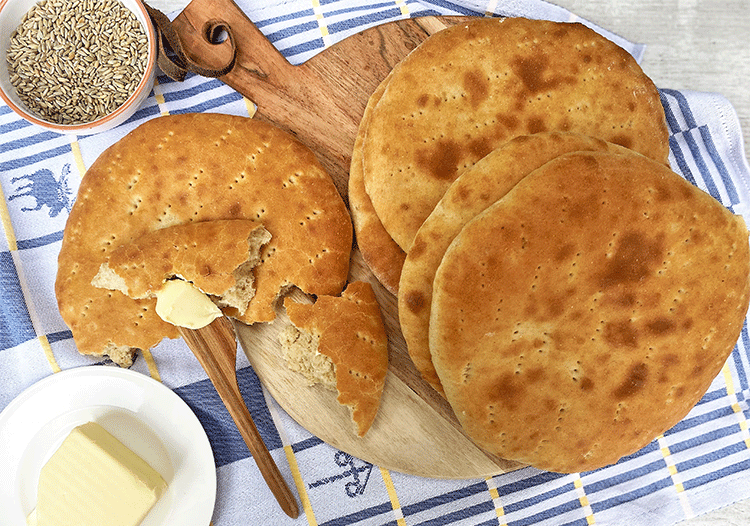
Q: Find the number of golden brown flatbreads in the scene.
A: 5